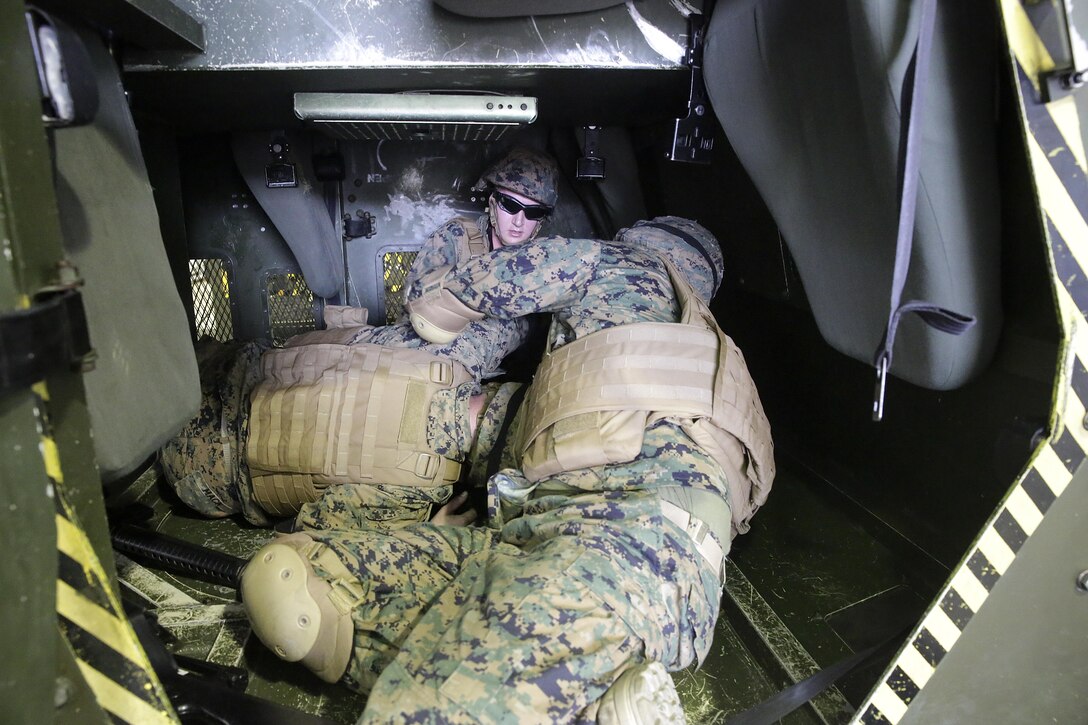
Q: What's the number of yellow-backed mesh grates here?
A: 3